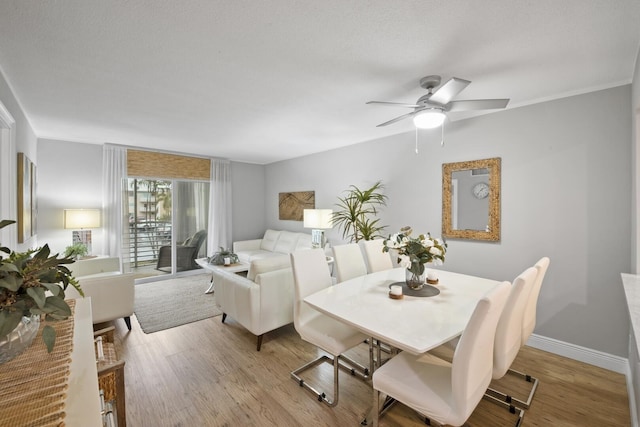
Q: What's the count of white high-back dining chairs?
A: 6